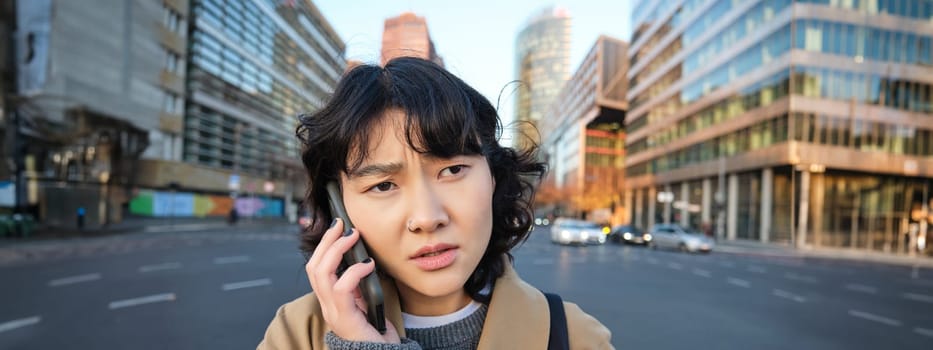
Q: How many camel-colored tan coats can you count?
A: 1